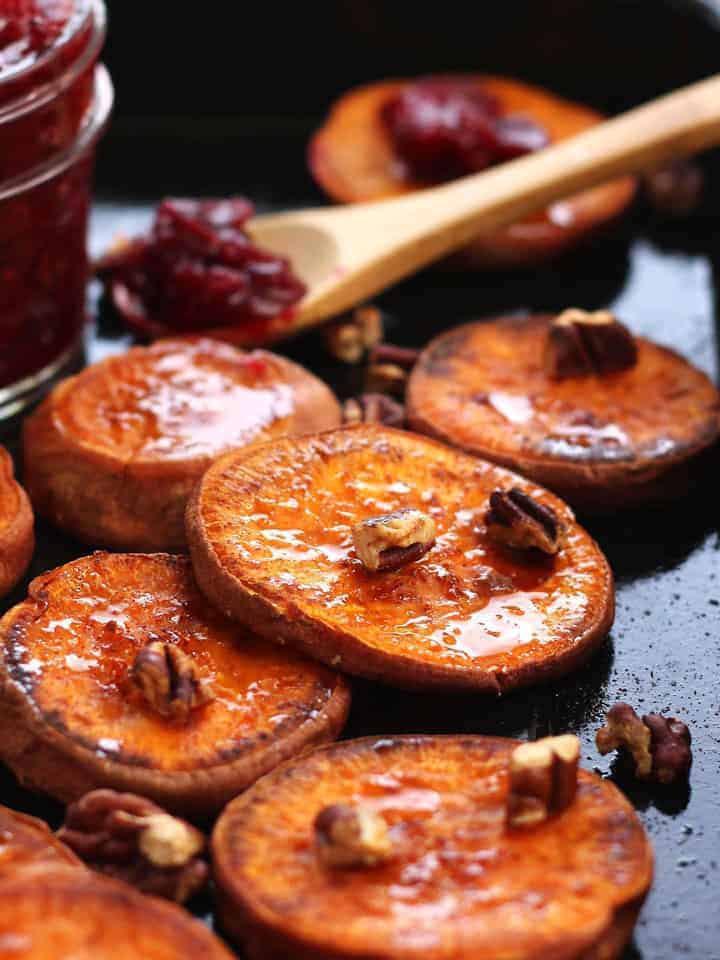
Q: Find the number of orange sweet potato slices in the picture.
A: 9